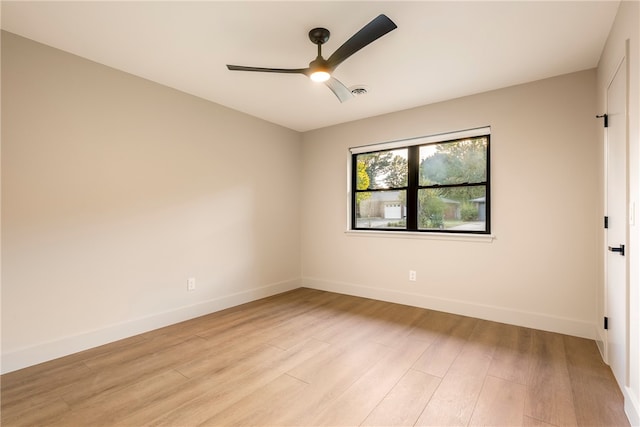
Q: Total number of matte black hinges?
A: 3